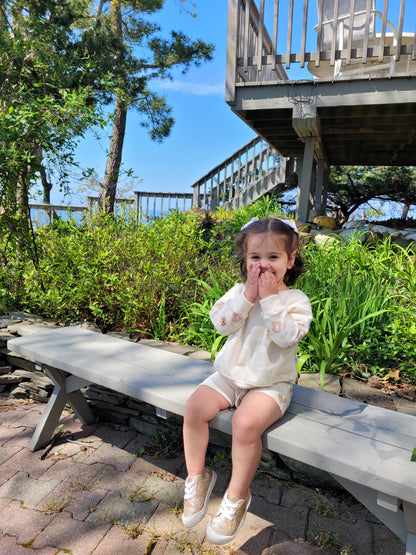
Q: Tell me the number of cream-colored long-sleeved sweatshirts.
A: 1